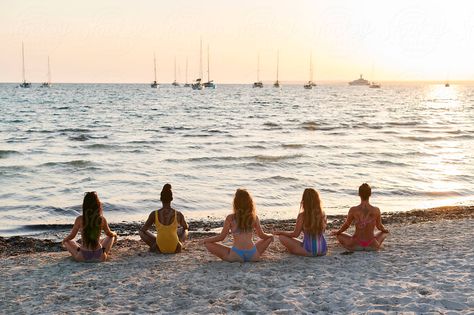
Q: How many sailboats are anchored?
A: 12